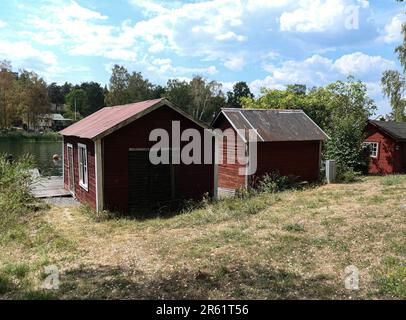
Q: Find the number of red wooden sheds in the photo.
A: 3